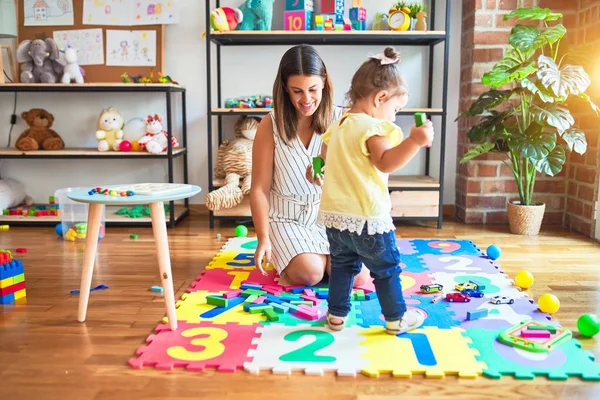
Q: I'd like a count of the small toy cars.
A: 5